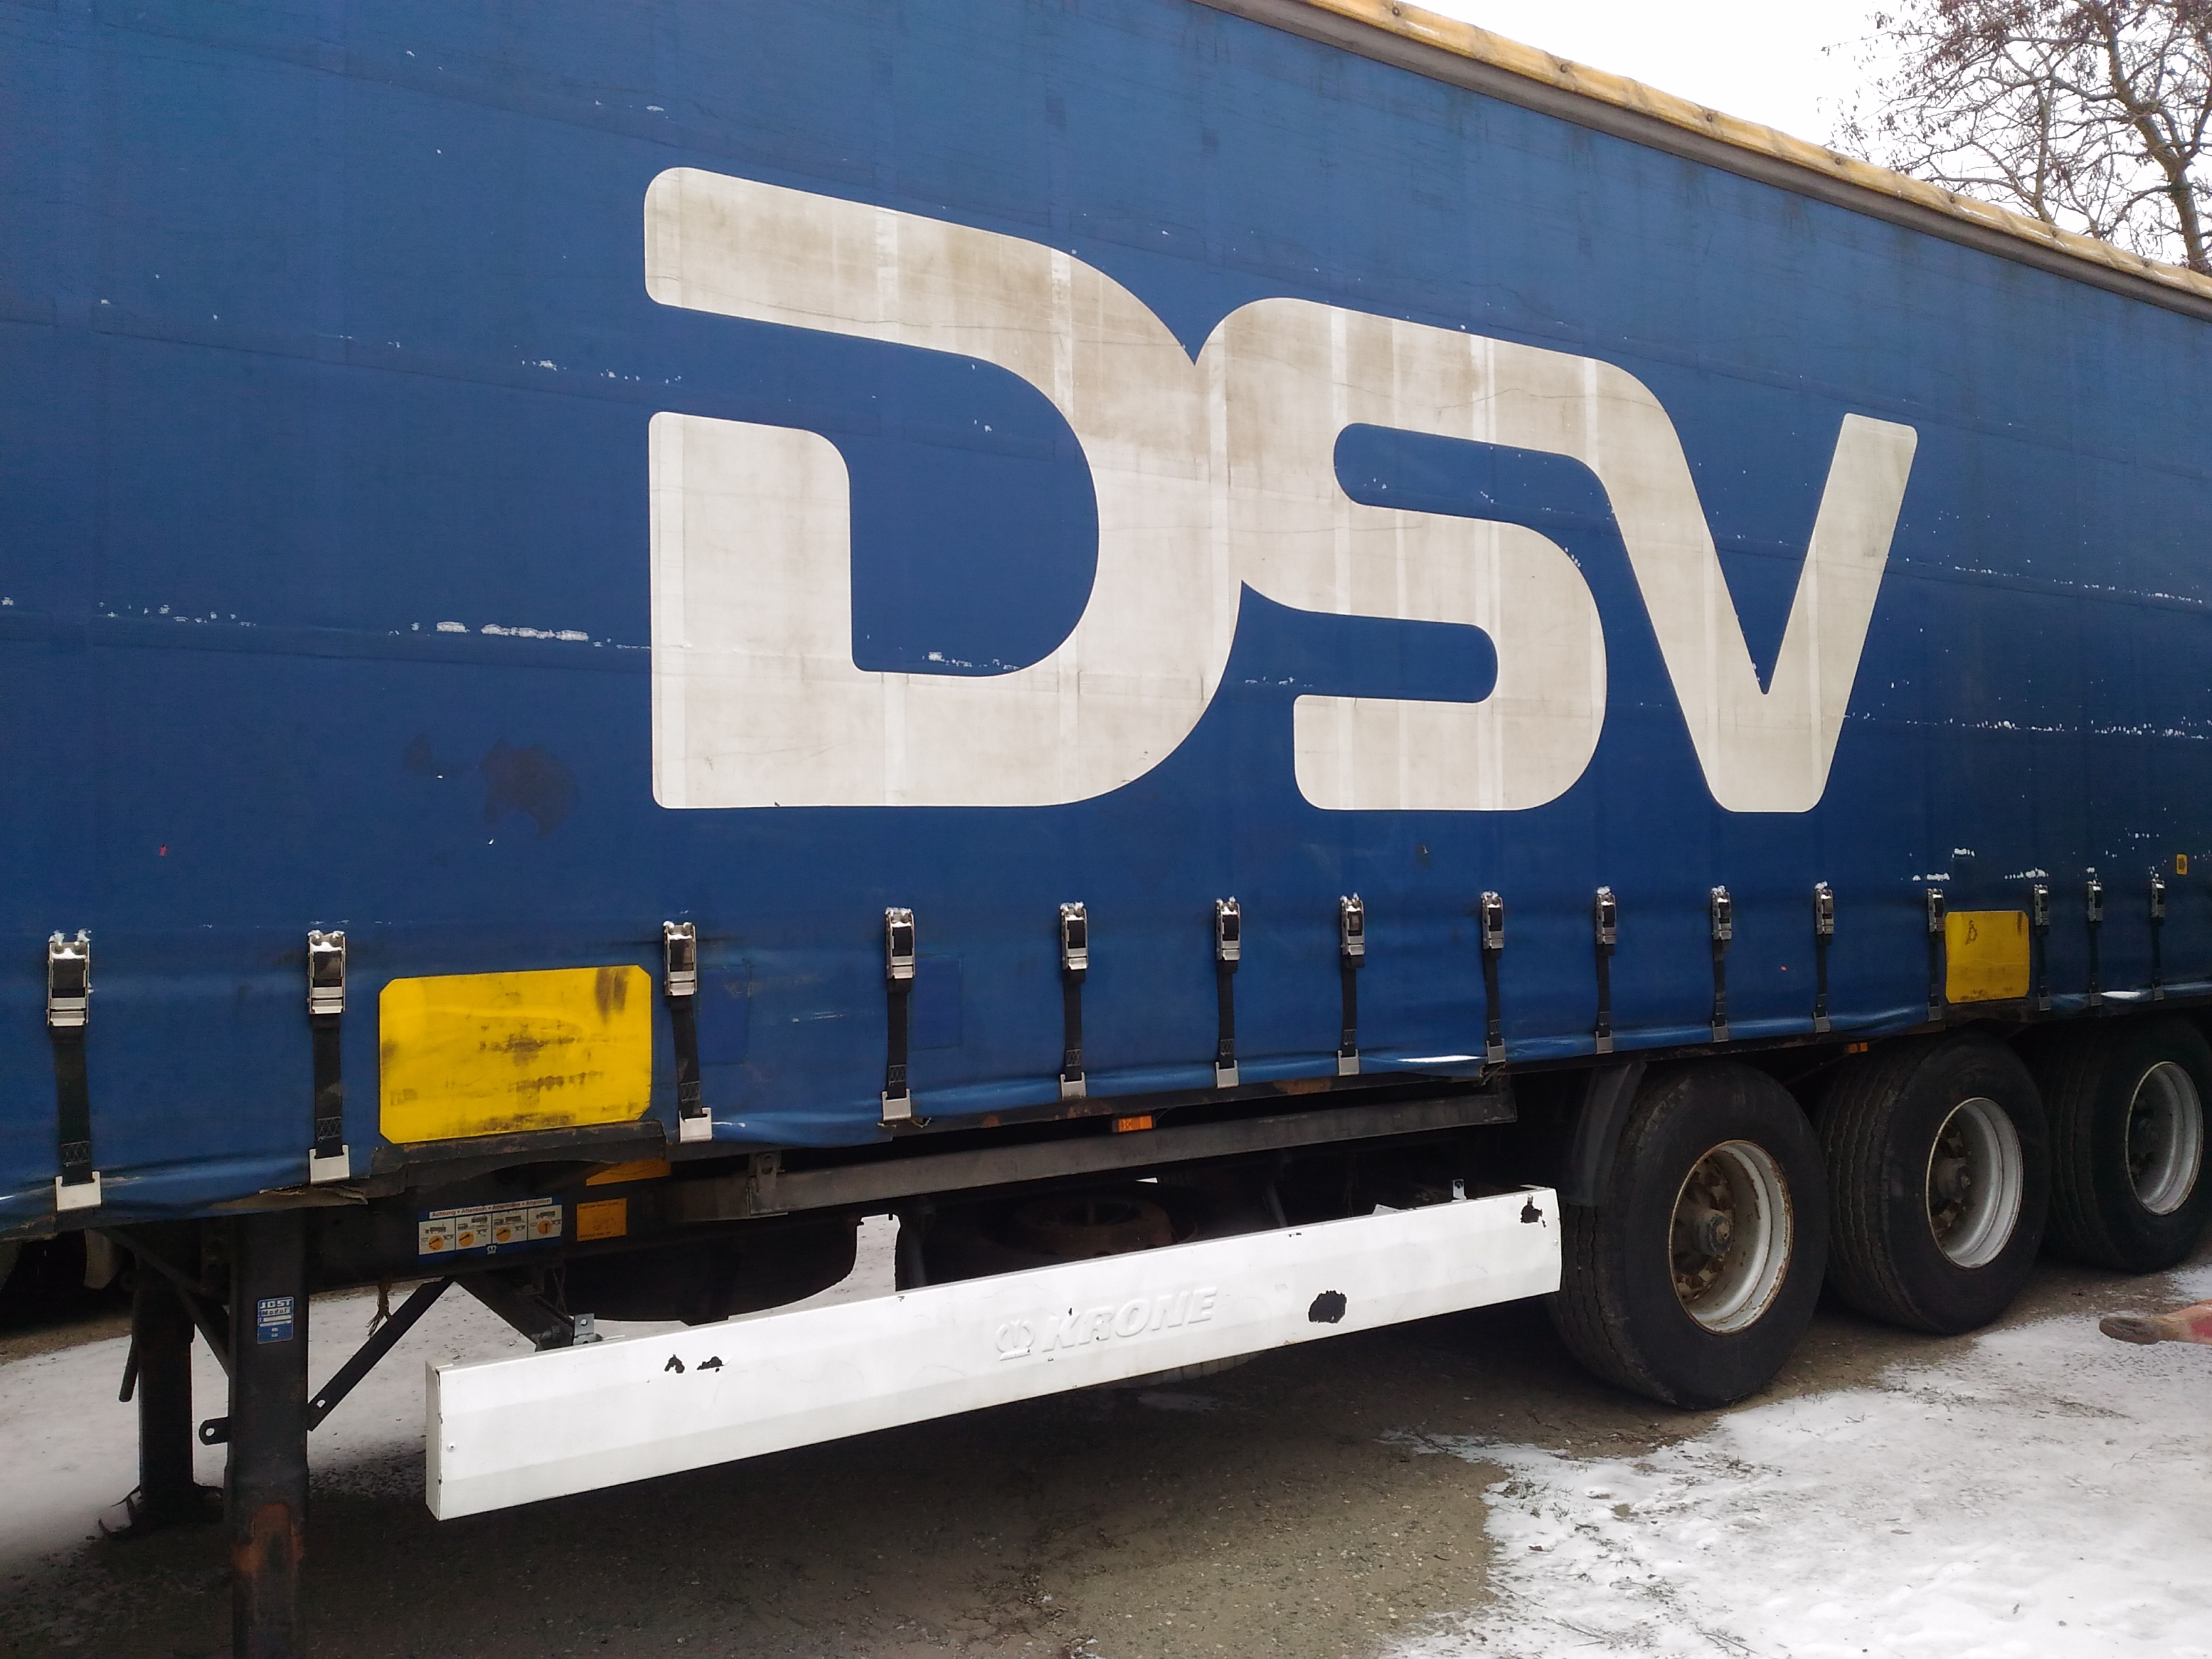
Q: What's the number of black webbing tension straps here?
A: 15